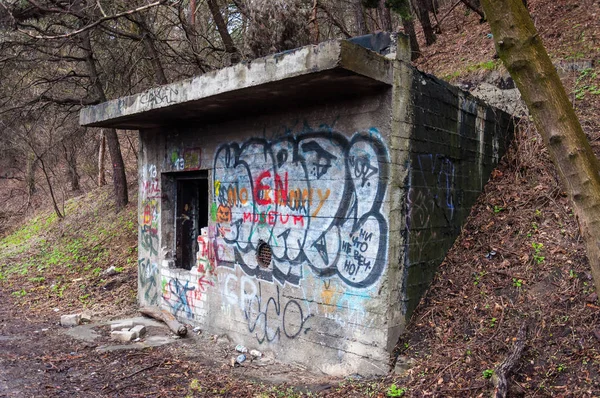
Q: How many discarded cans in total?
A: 3